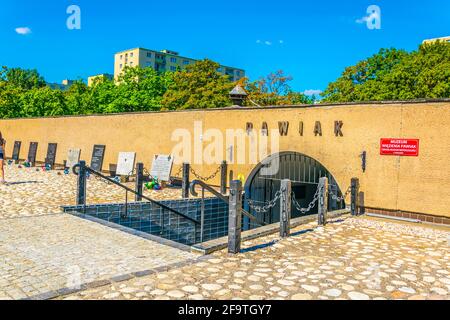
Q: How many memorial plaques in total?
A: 7